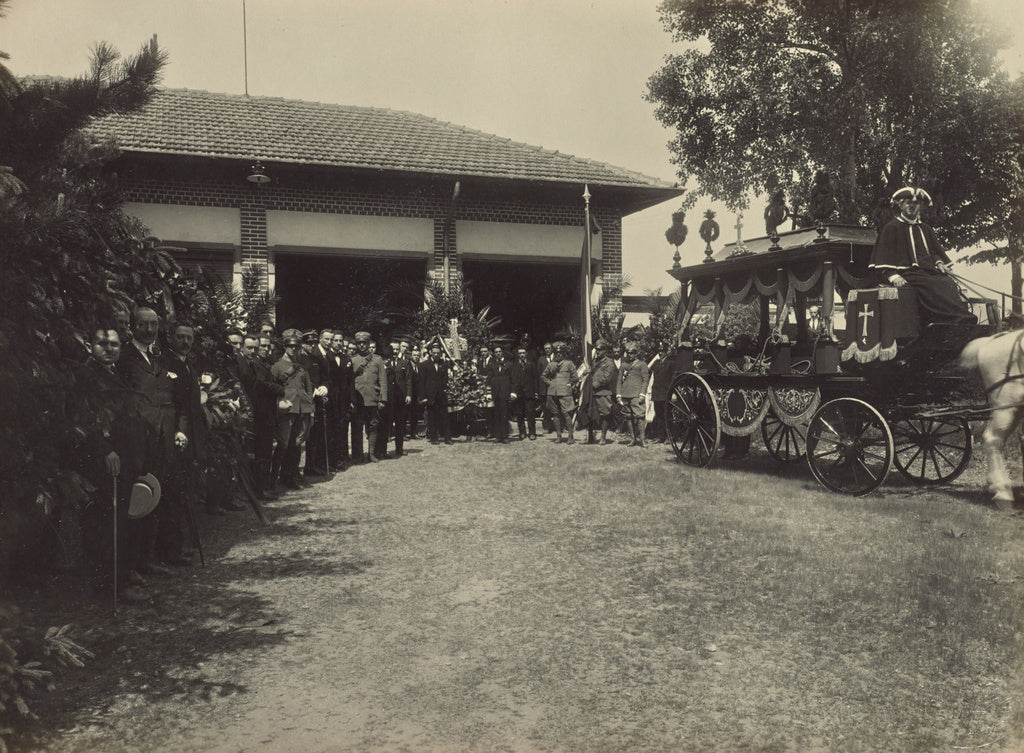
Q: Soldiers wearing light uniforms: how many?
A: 5